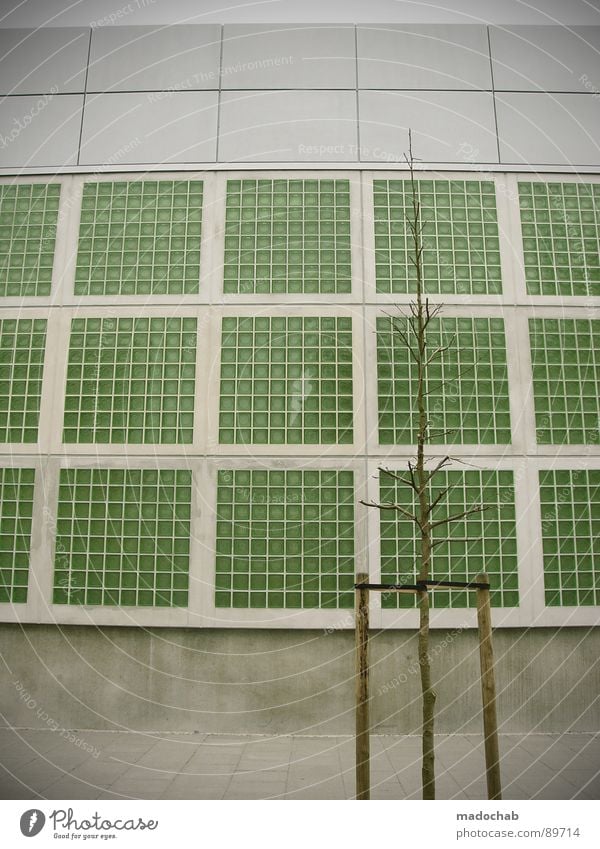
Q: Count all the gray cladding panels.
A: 10